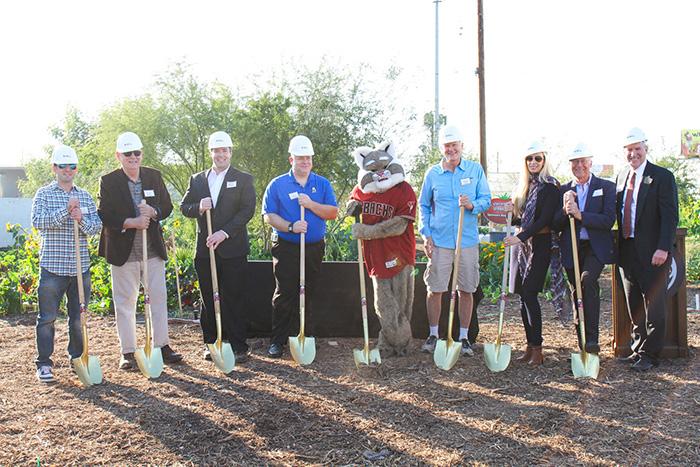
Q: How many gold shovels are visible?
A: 8